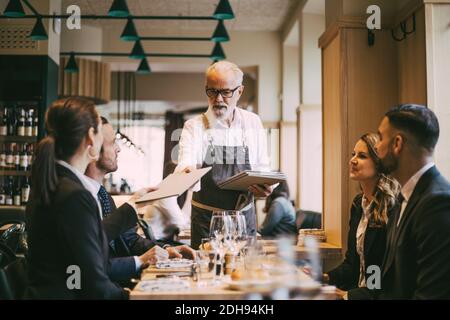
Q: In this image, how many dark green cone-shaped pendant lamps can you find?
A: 10